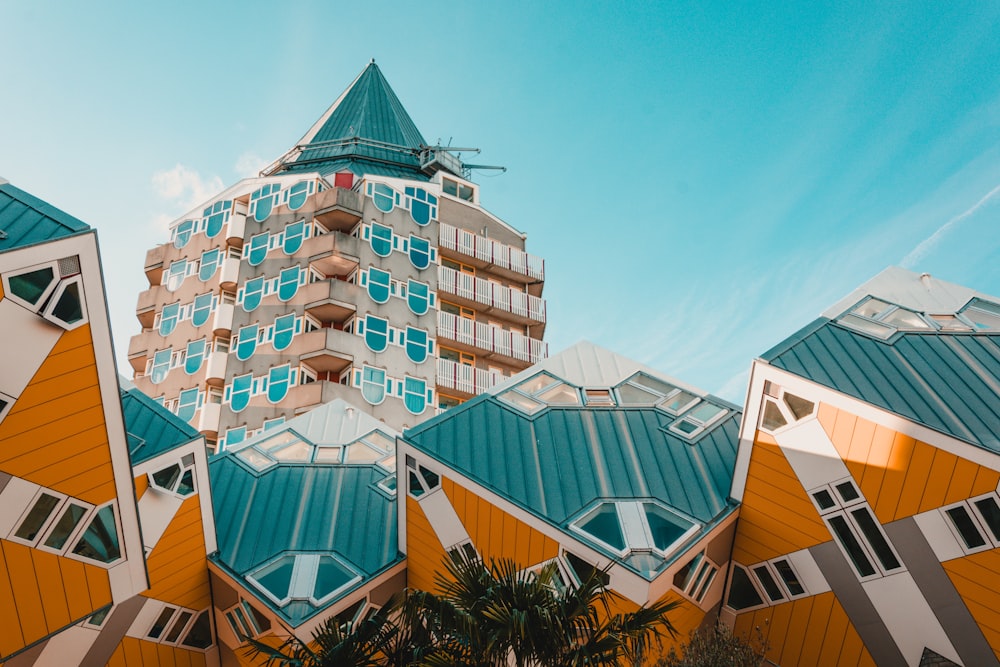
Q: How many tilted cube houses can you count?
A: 5